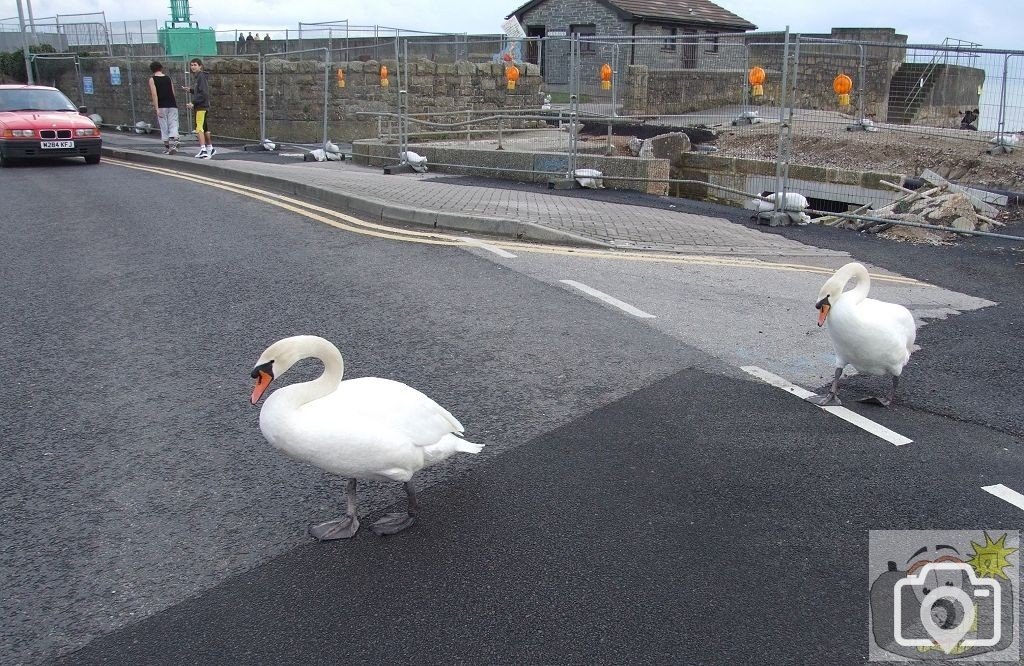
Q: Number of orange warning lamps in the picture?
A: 6